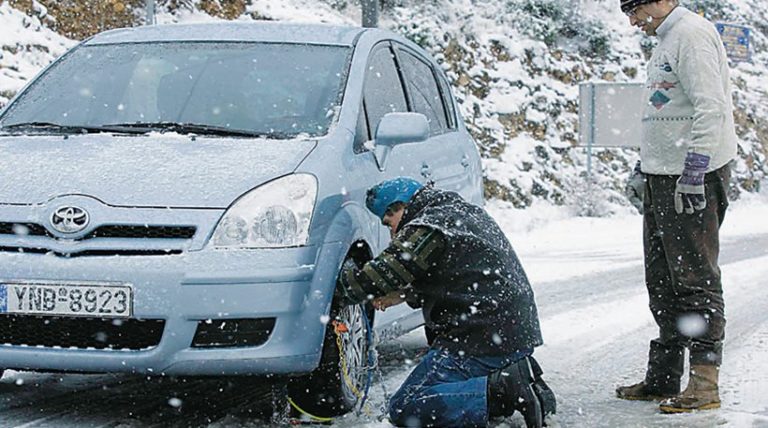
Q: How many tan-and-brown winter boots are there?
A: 2